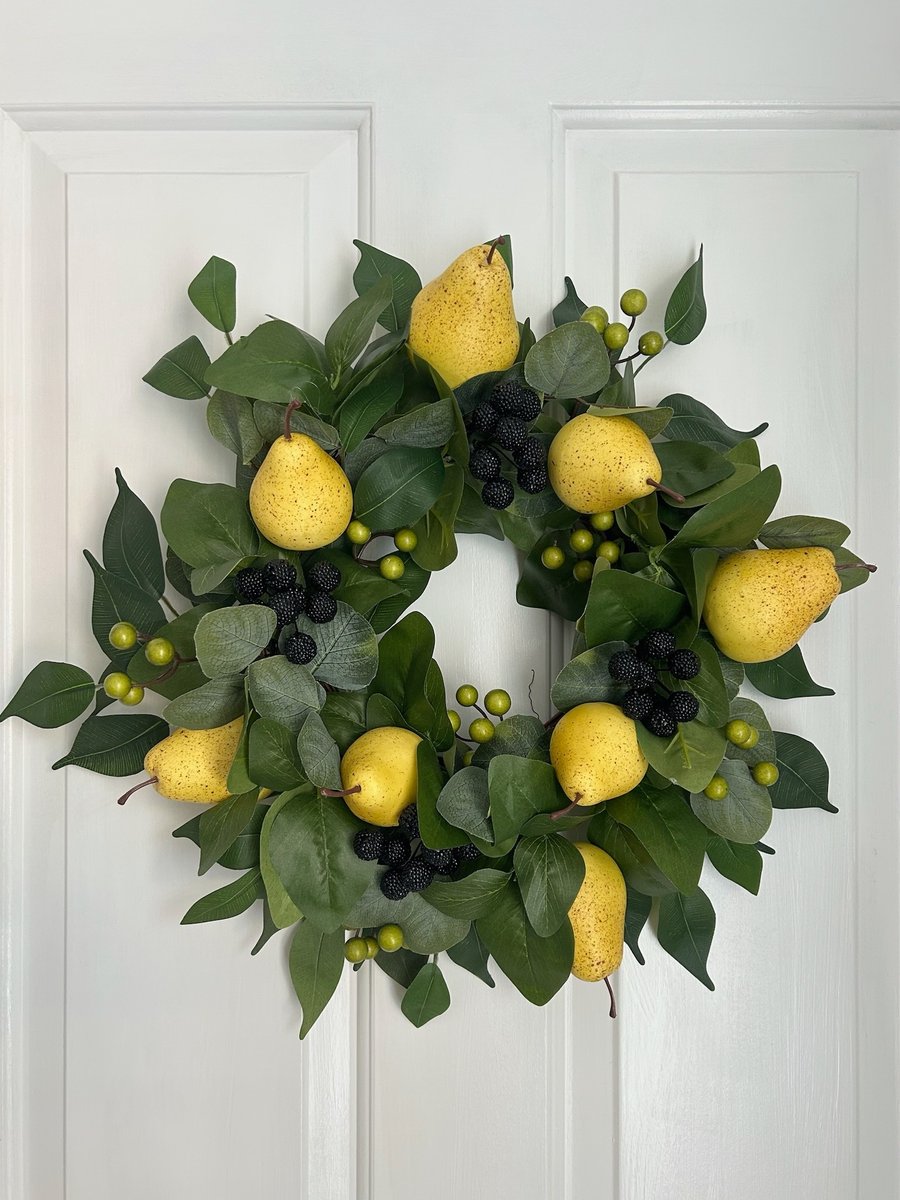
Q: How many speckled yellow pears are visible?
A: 8